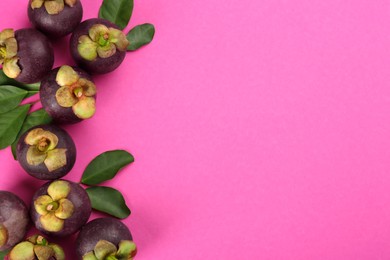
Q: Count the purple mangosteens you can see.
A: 9